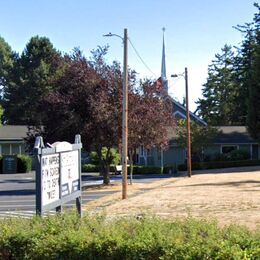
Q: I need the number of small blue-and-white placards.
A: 2